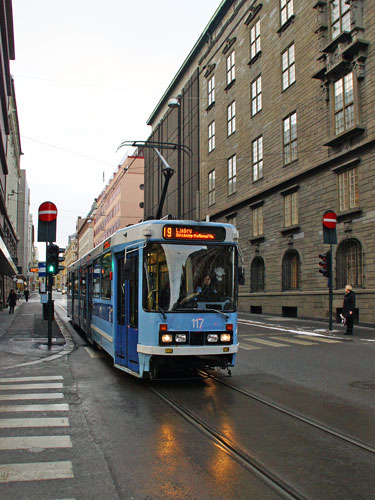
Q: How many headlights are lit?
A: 2